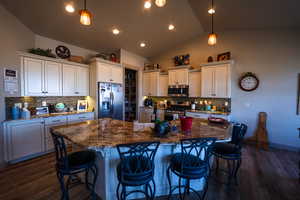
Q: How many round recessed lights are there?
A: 6